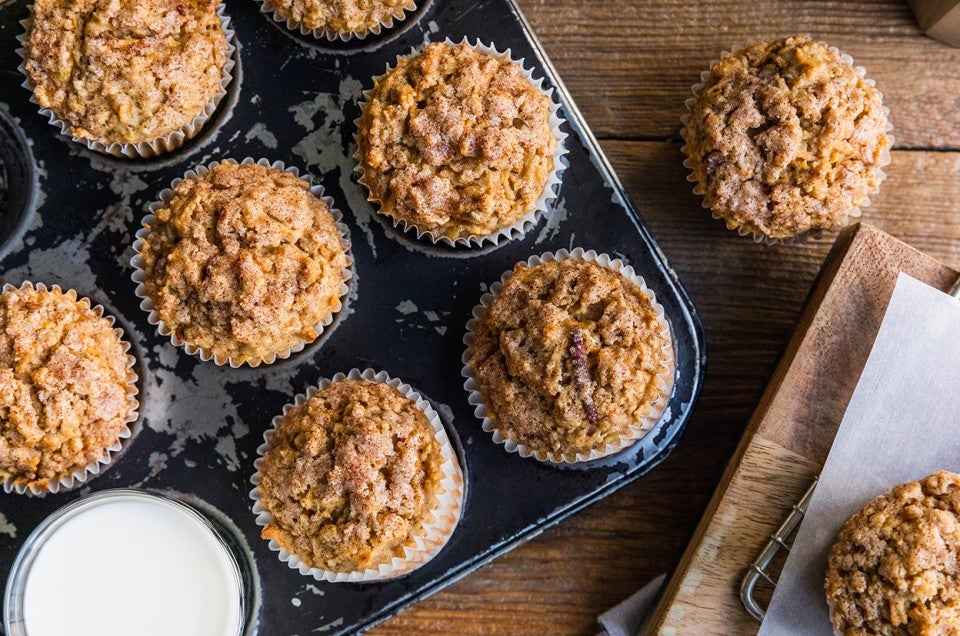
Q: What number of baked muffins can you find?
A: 9